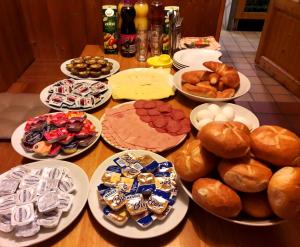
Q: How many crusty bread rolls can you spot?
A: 7